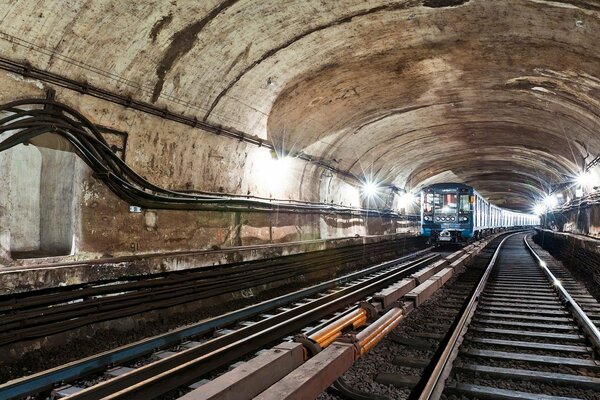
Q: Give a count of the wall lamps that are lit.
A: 6